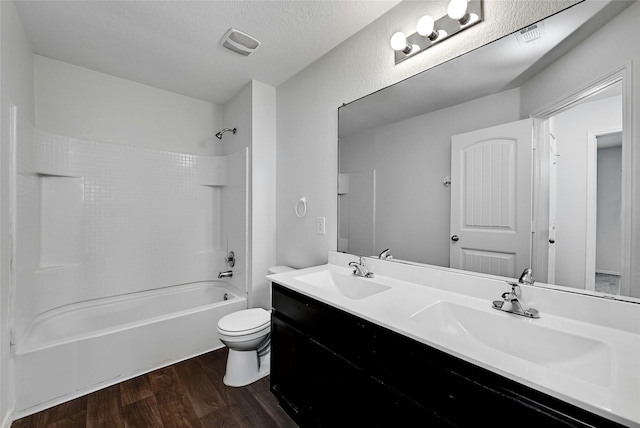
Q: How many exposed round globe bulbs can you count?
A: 3